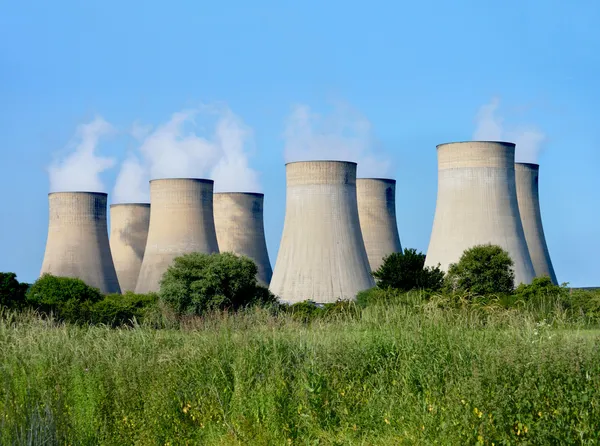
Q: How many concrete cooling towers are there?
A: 8